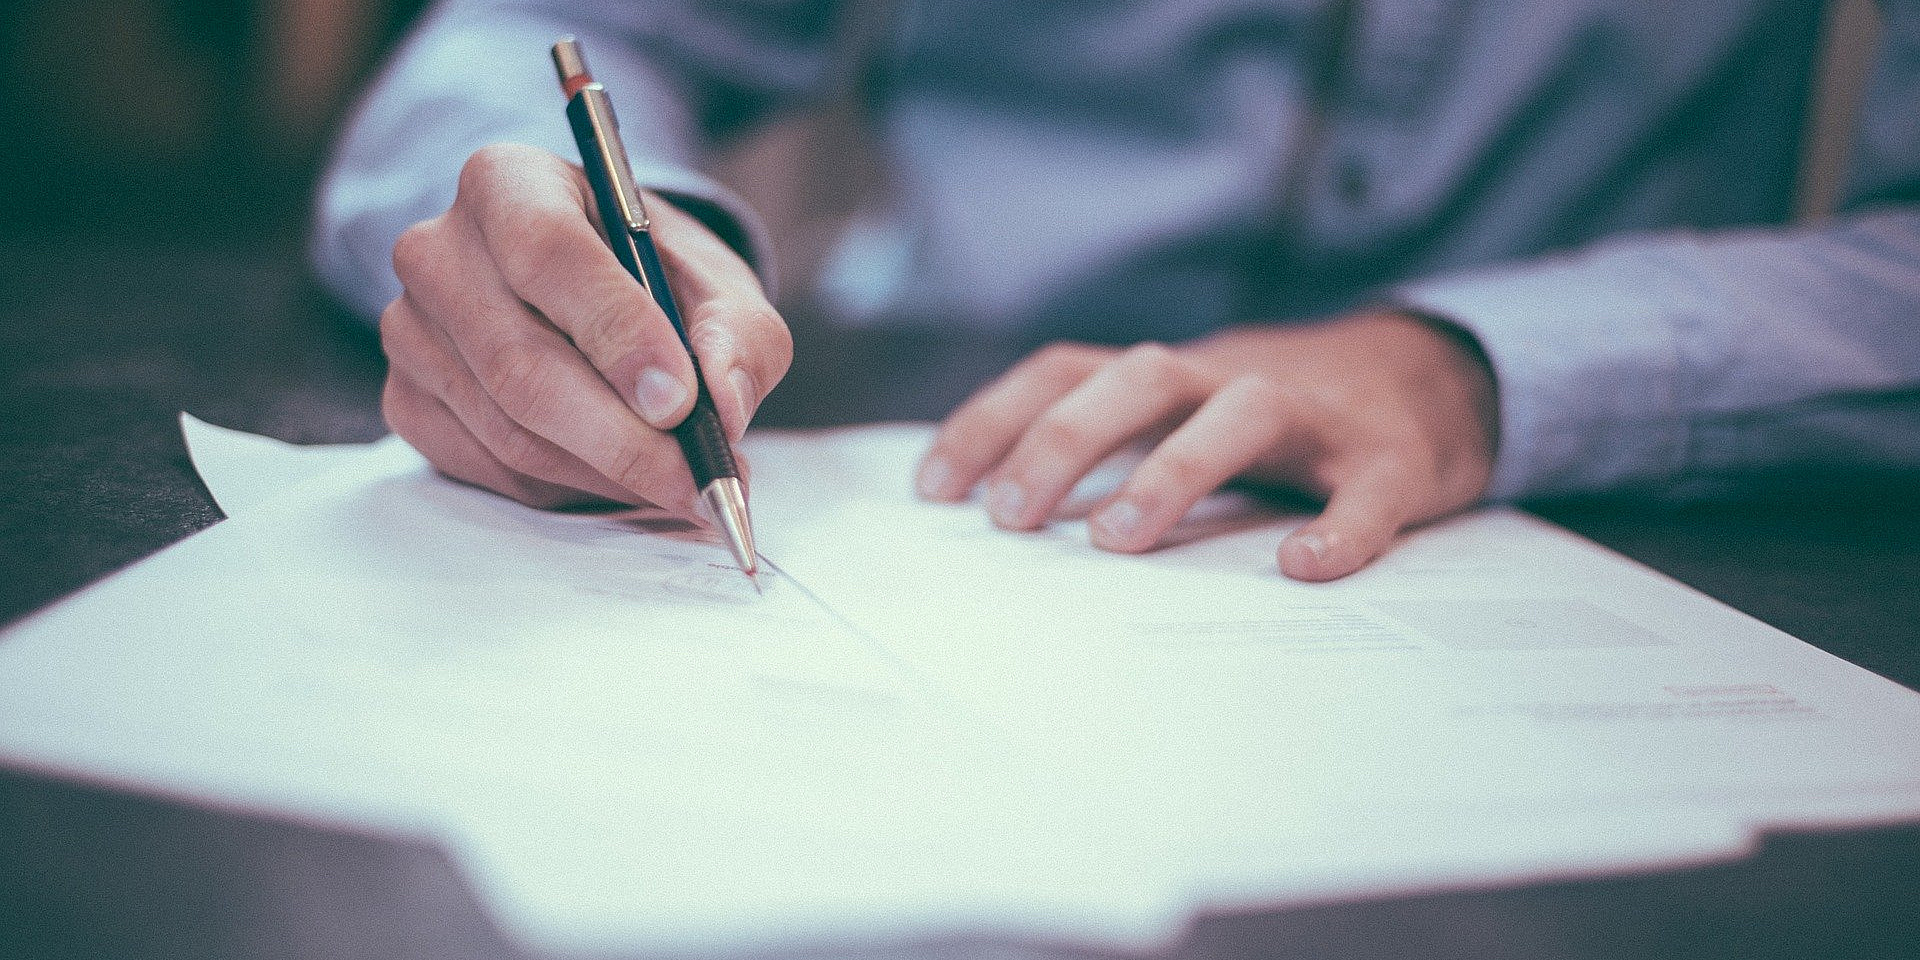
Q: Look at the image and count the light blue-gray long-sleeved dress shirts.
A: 1